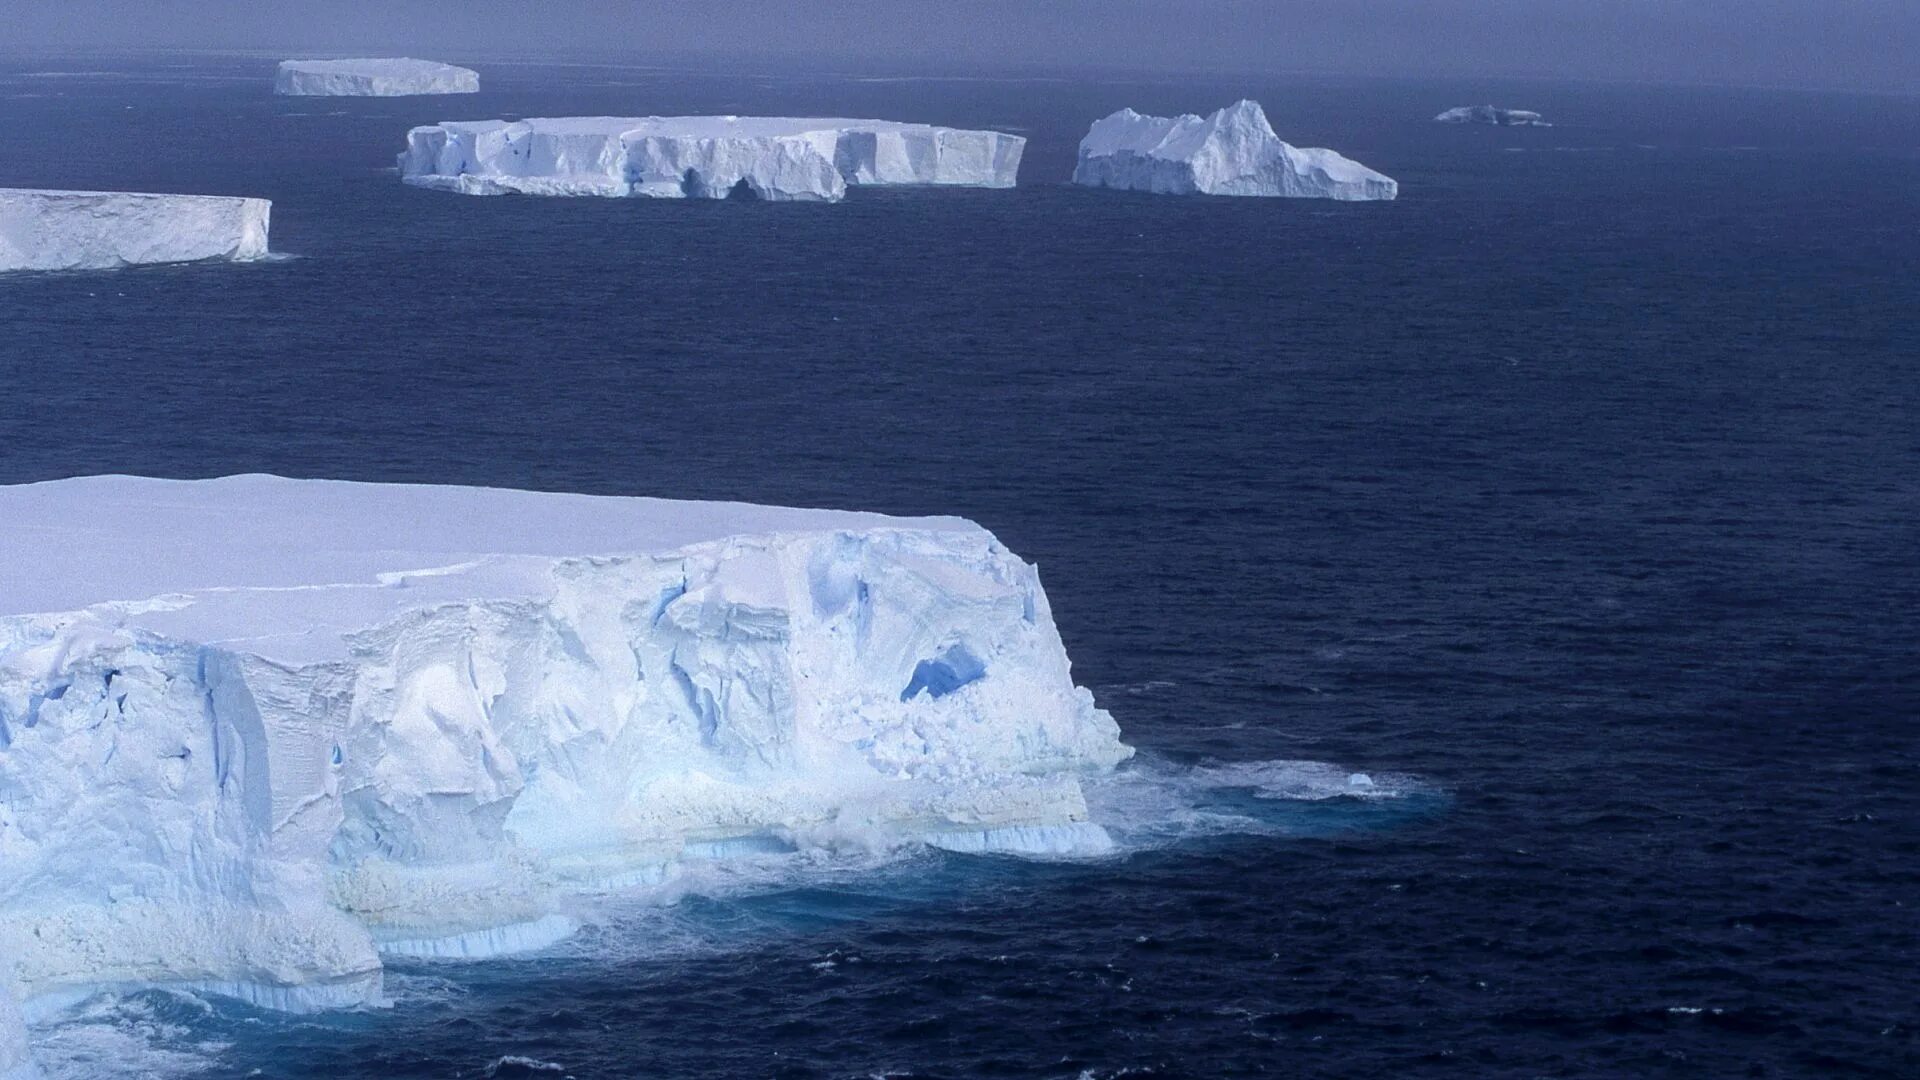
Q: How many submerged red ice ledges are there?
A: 0